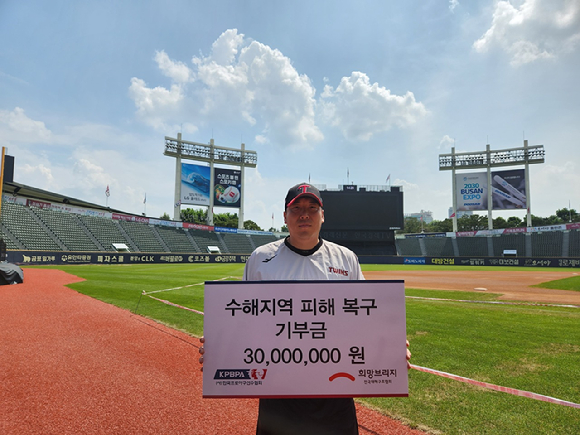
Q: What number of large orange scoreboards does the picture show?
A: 0